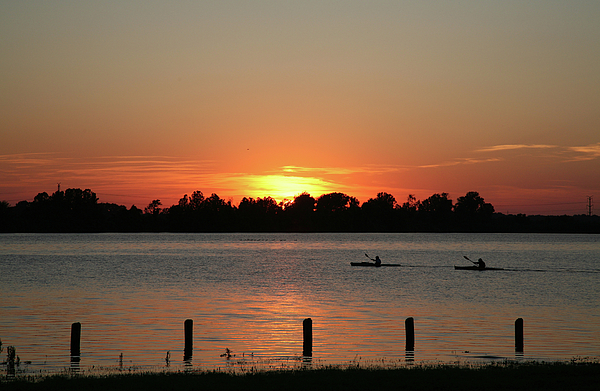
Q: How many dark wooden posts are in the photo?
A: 5